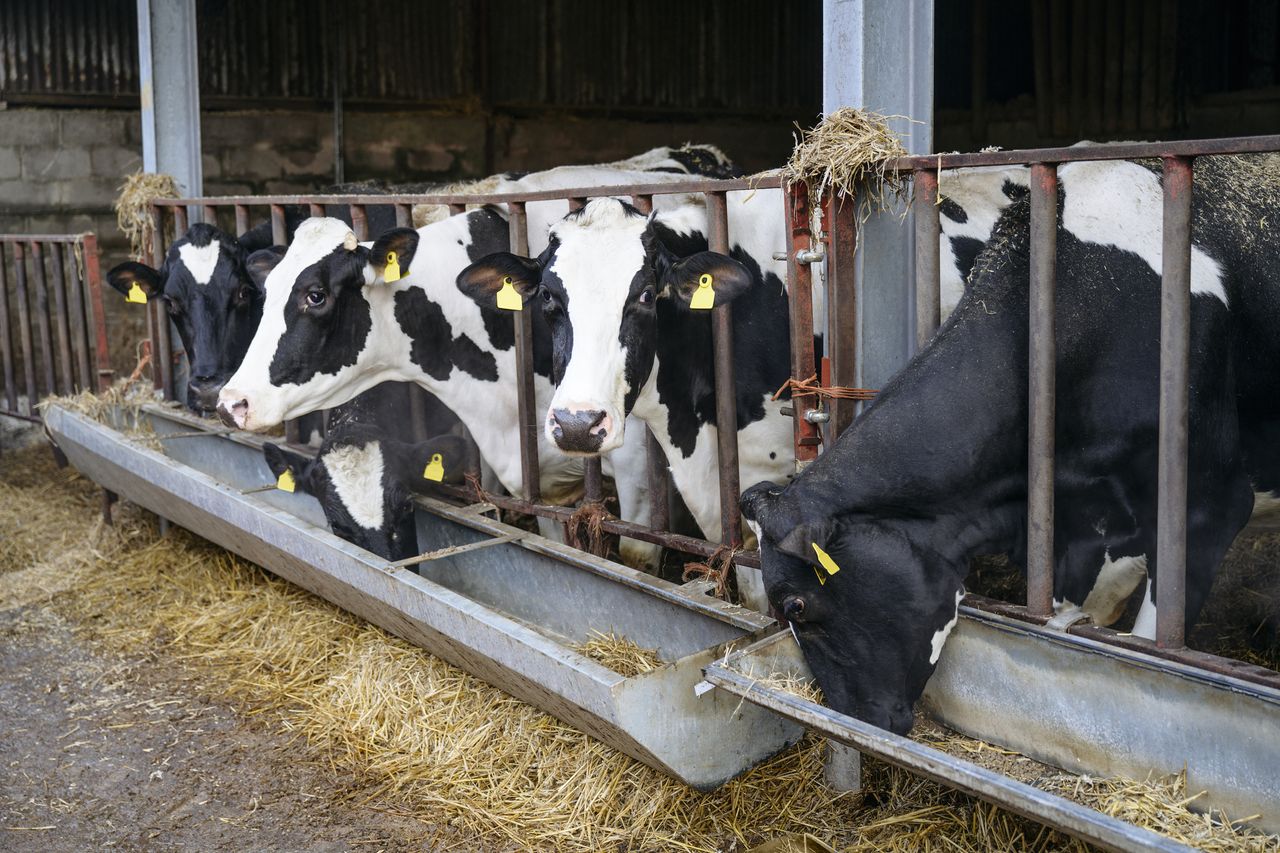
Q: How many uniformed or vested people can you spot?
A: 0